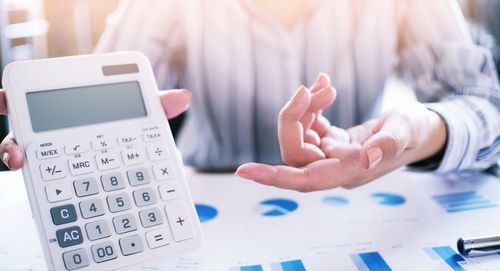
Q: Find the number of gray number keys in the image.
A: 11